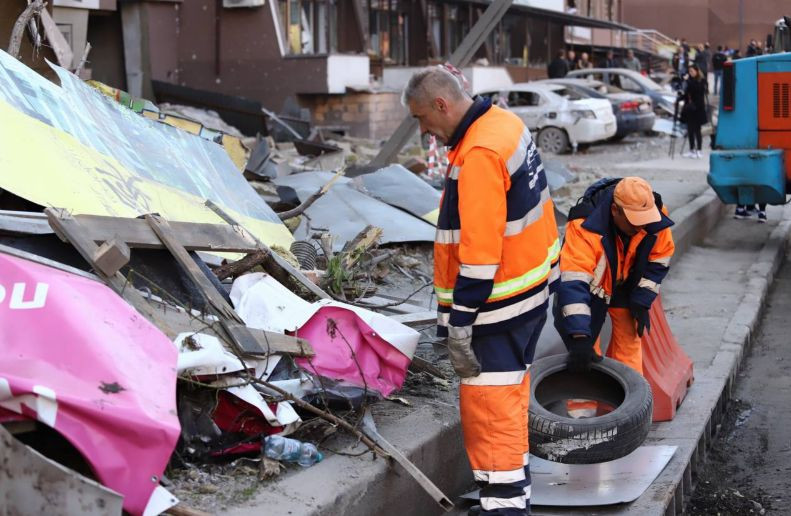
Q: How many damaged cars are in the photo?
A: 3